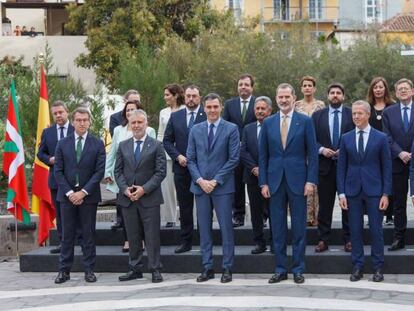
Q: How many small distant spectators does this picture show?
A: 3